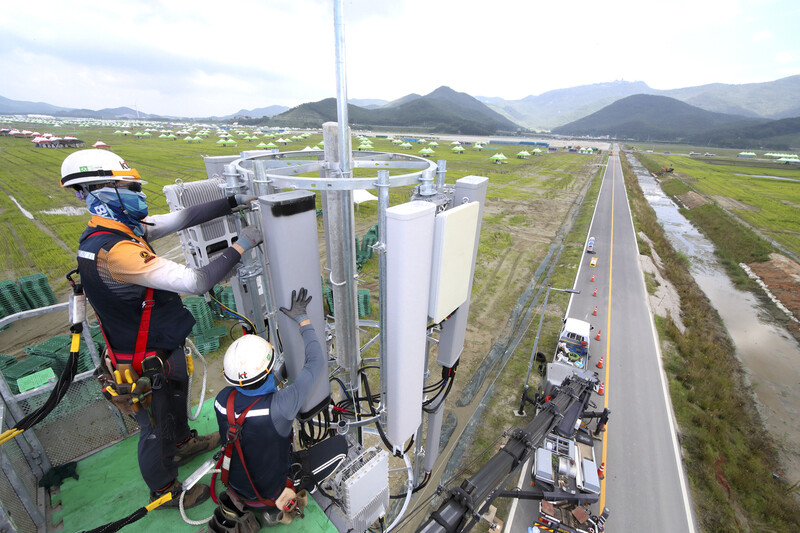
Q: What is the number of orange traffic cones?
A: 8